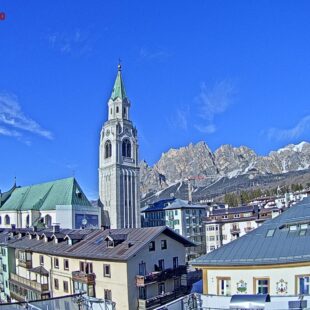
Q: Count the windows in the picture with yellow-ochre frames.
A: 3